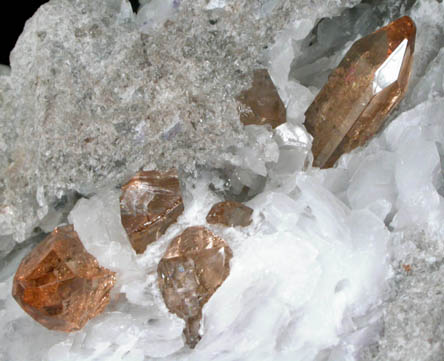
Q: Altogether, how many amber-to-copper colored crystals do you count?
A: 6